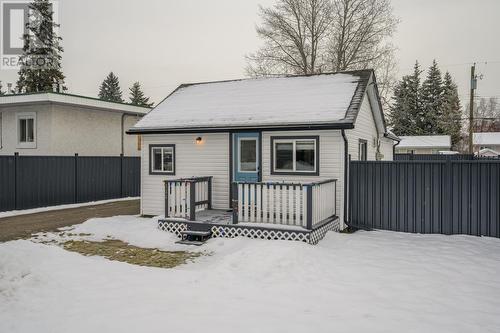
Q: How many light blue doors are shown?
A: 1